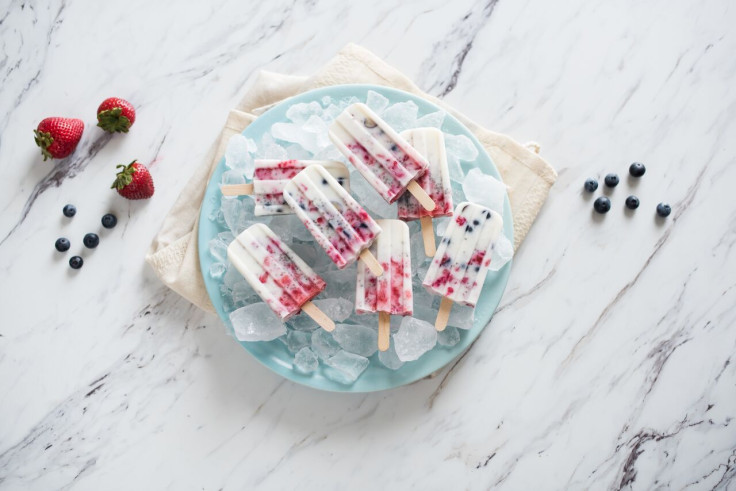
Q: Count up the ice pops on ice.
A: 7